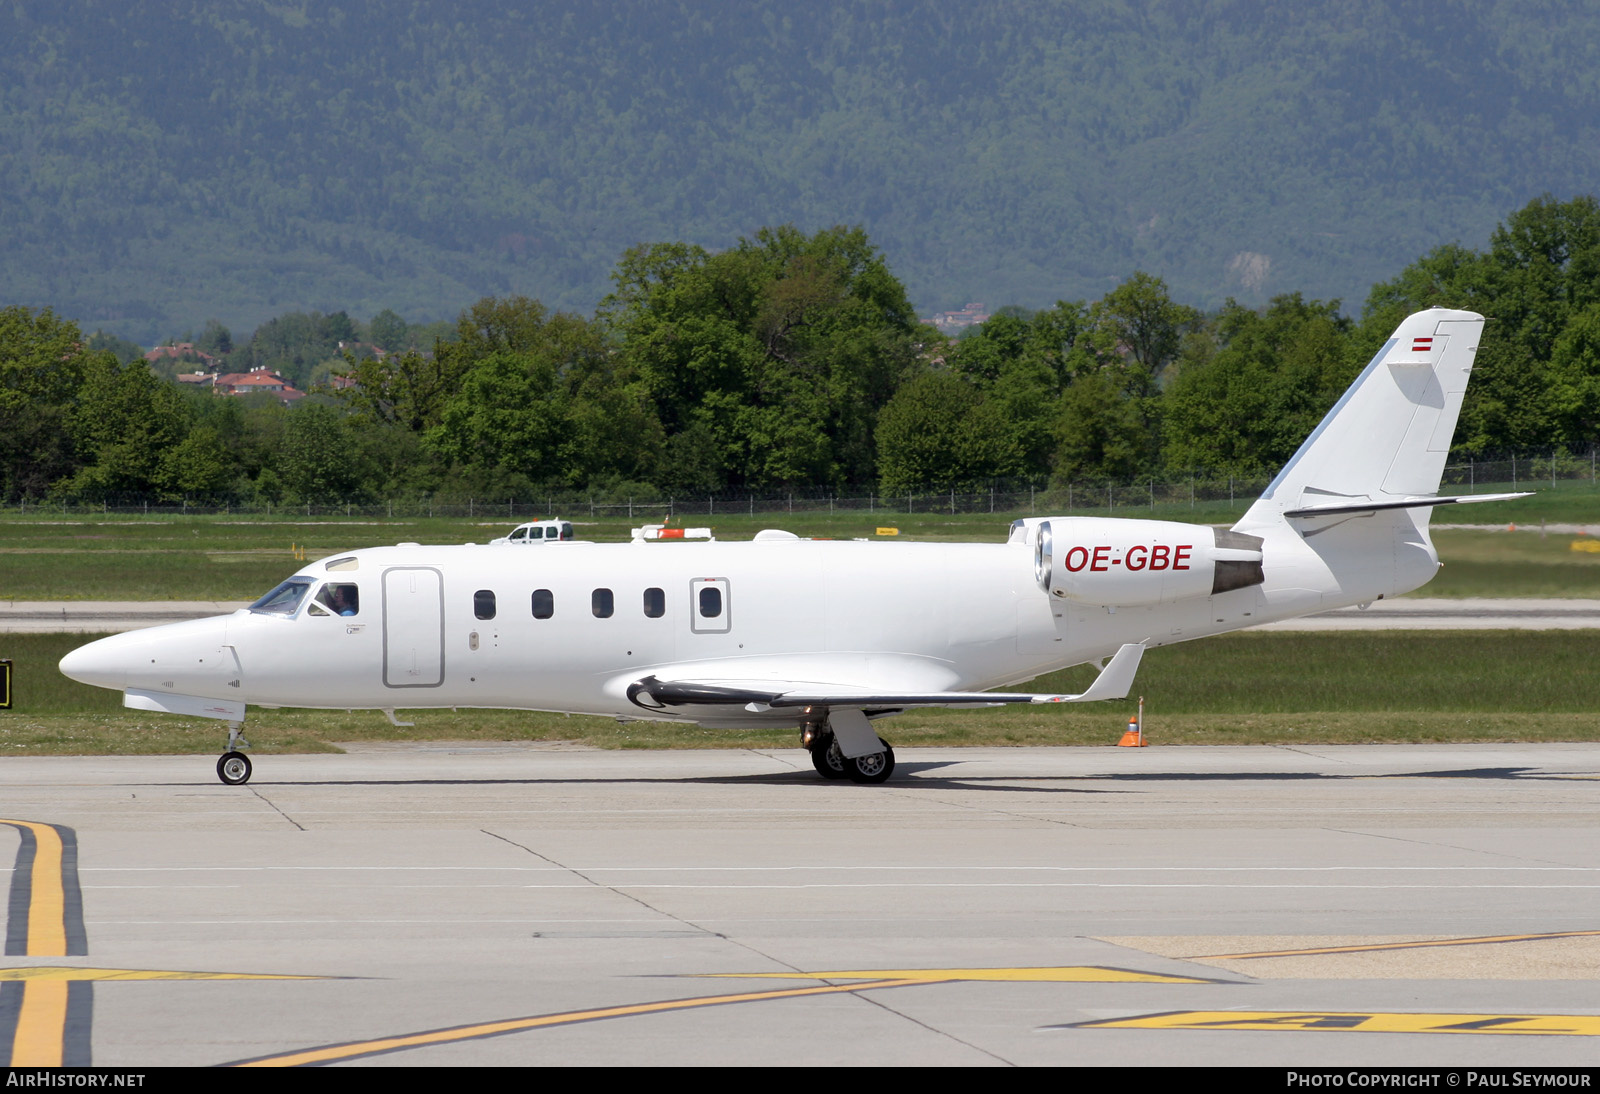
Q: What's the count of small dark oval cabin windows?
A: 5